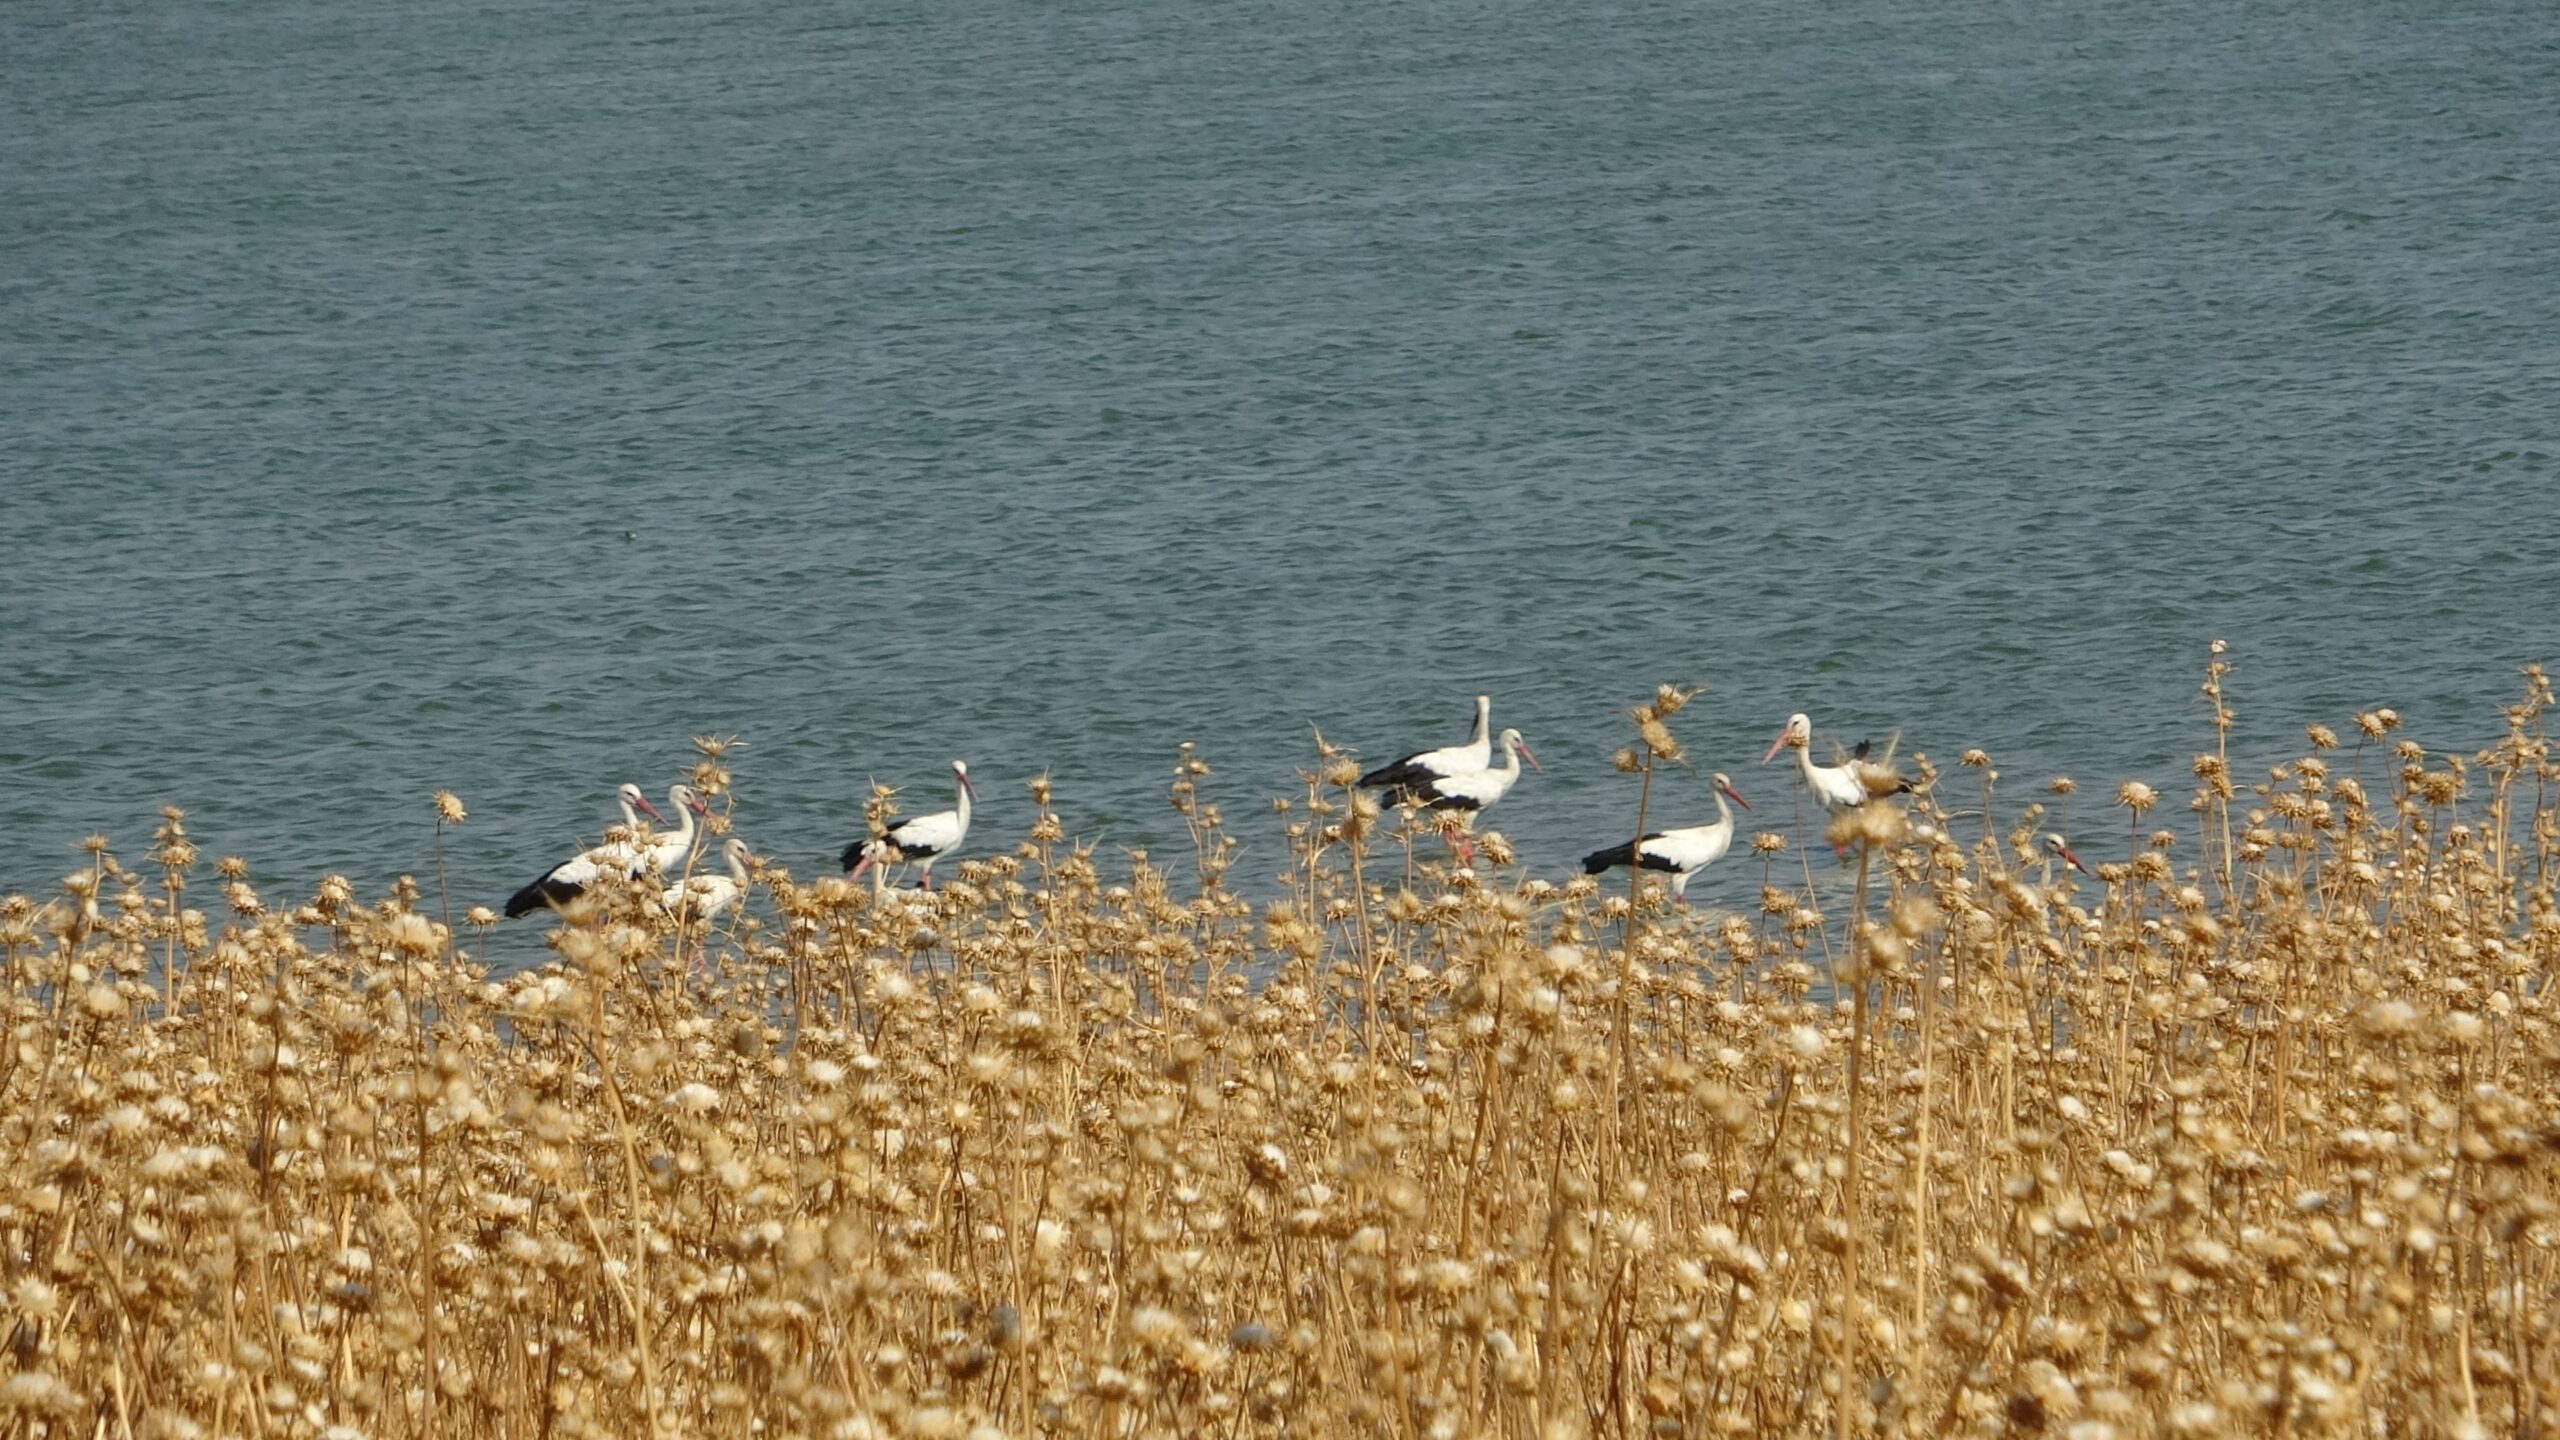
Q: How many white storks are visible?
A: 10